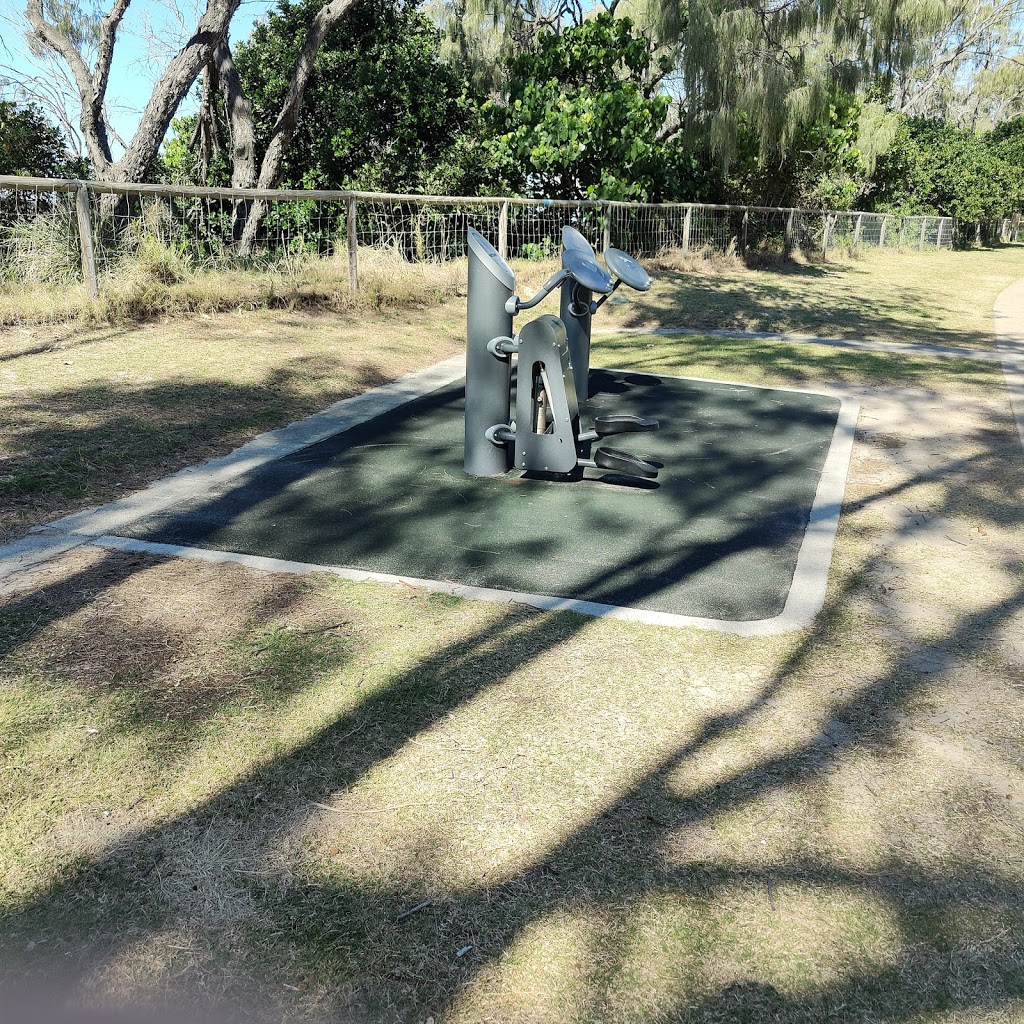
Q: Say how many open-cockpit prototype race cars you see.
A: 0